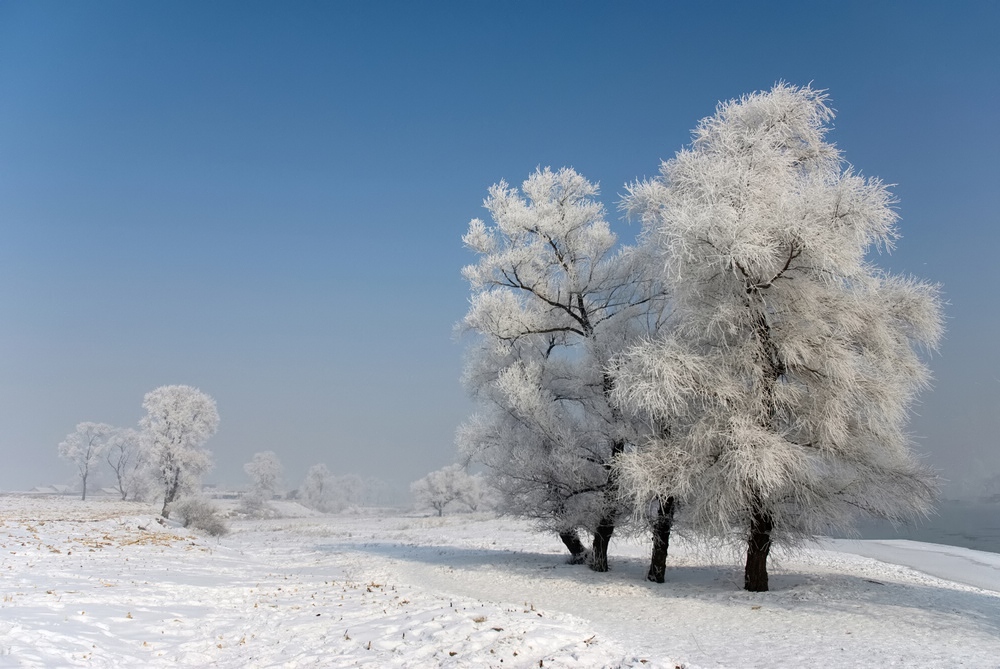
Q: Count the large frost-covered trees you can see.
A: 4